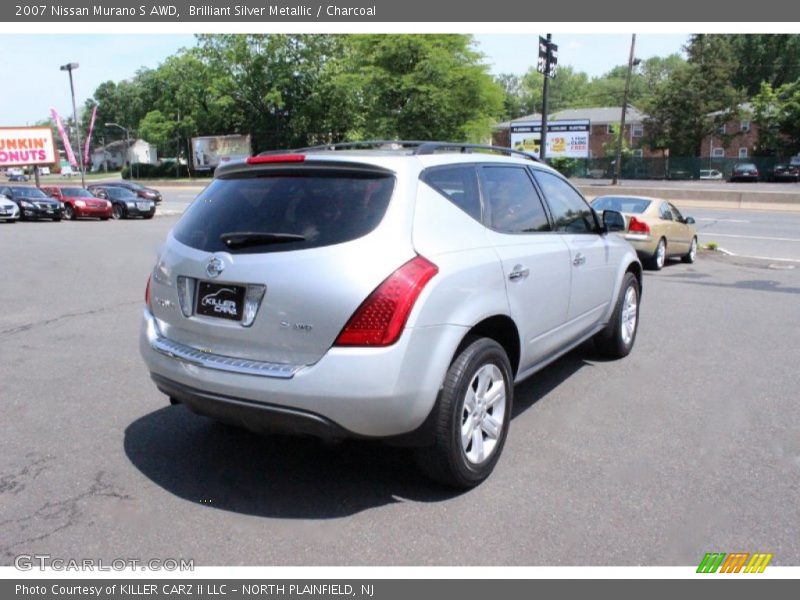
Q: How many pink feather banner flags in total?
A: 2